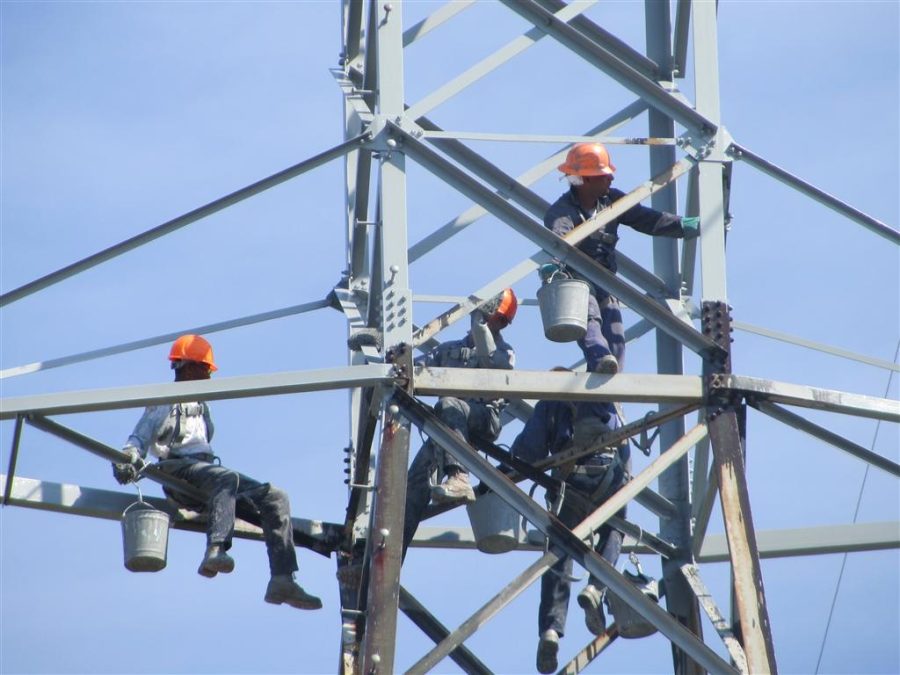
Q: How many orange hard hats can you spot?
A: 3